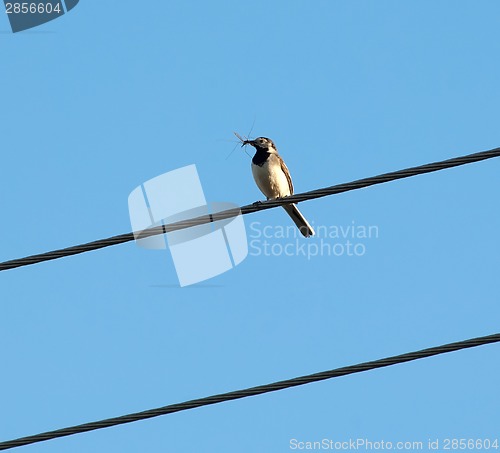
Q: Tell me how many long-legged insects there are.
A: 1